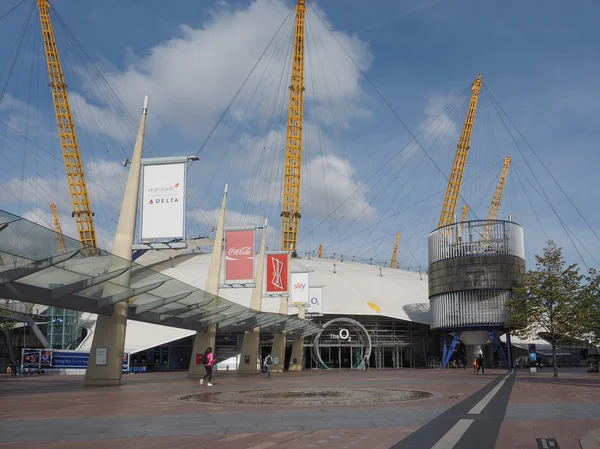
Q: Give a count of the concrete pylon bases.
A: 5